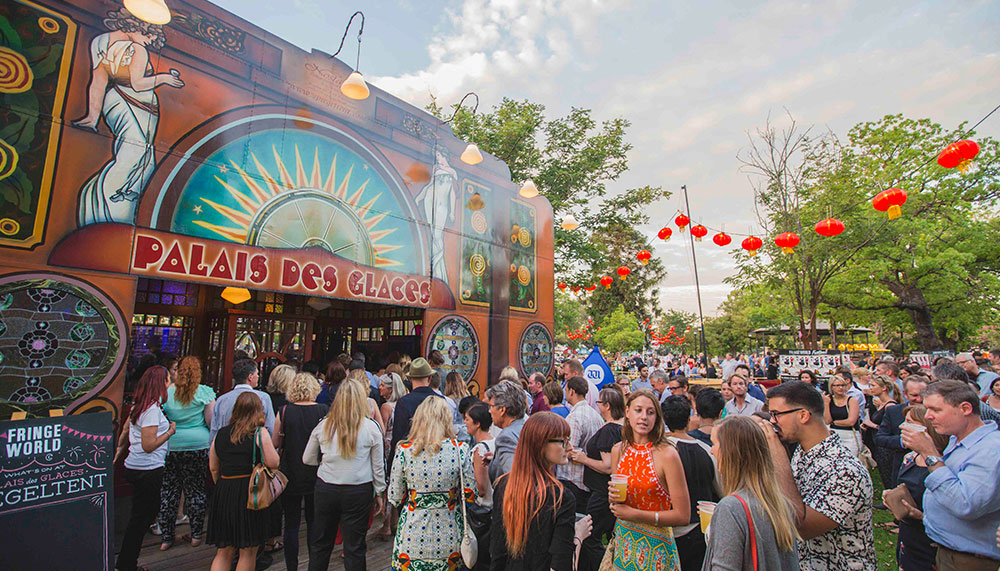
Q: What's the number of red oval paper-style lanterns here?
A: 15